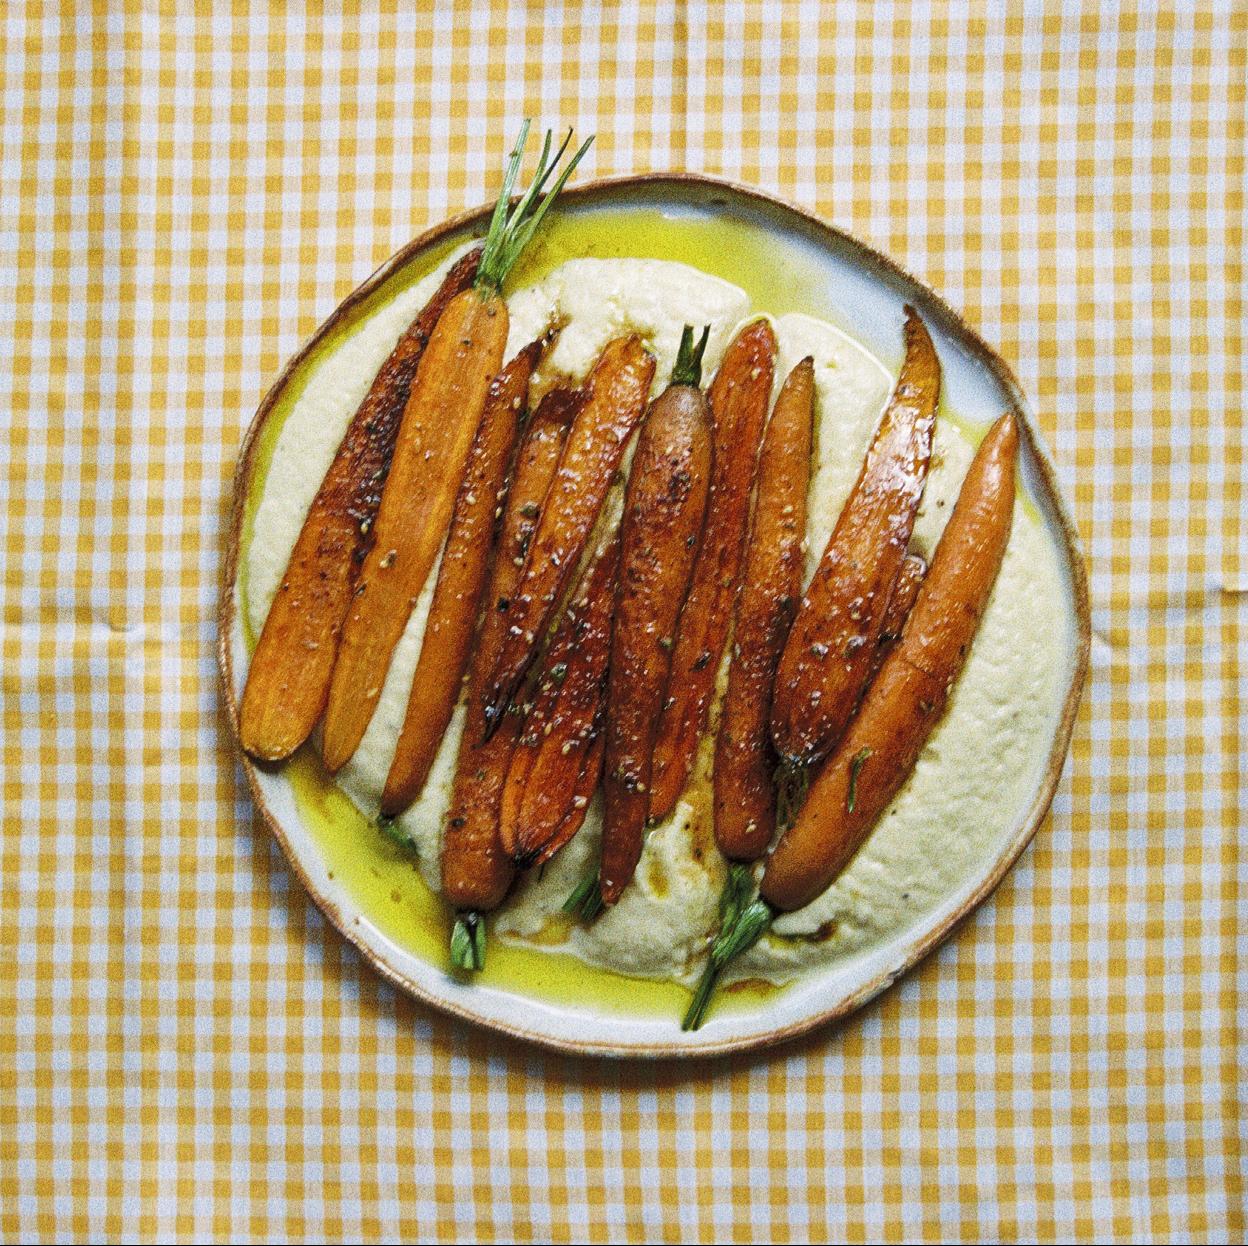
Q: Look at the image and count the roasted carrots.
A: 12